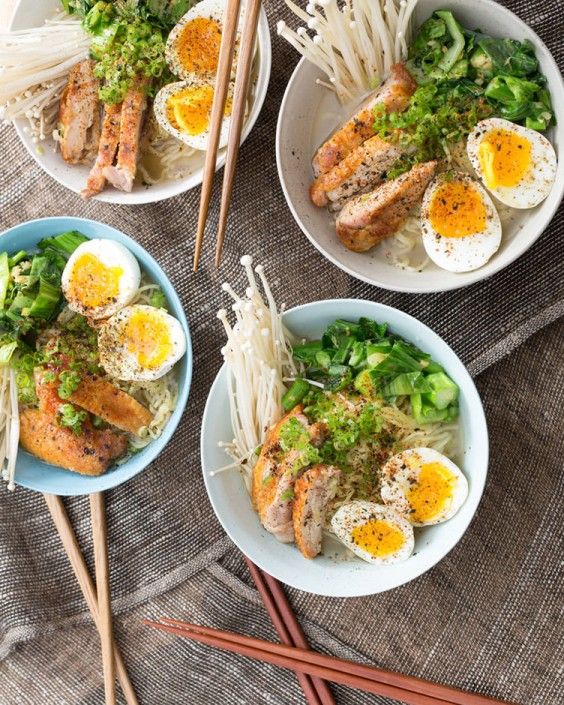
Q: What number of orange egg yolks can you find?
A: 8